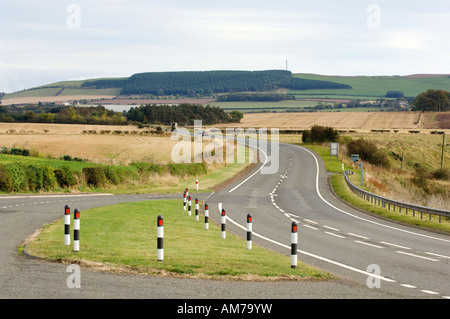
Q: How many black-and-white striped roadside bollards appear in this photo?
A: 12